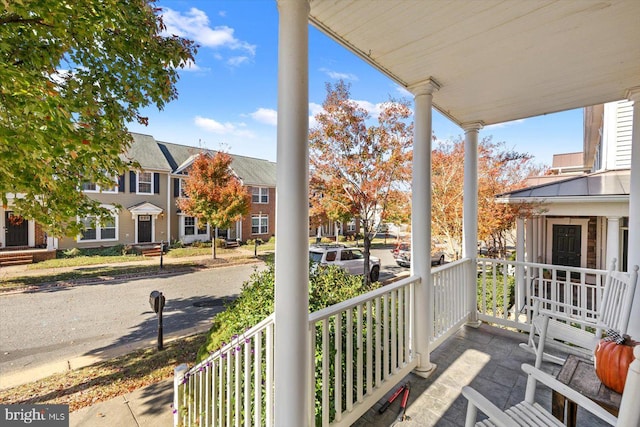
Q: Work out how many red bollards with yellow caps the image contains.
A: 0